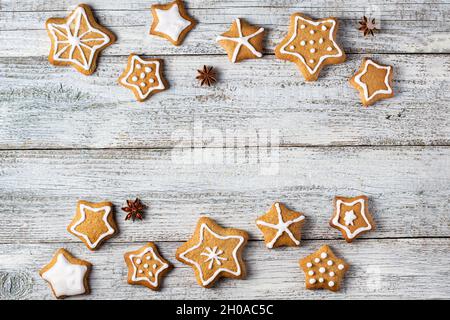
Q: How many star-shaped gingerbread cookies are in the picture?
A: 13